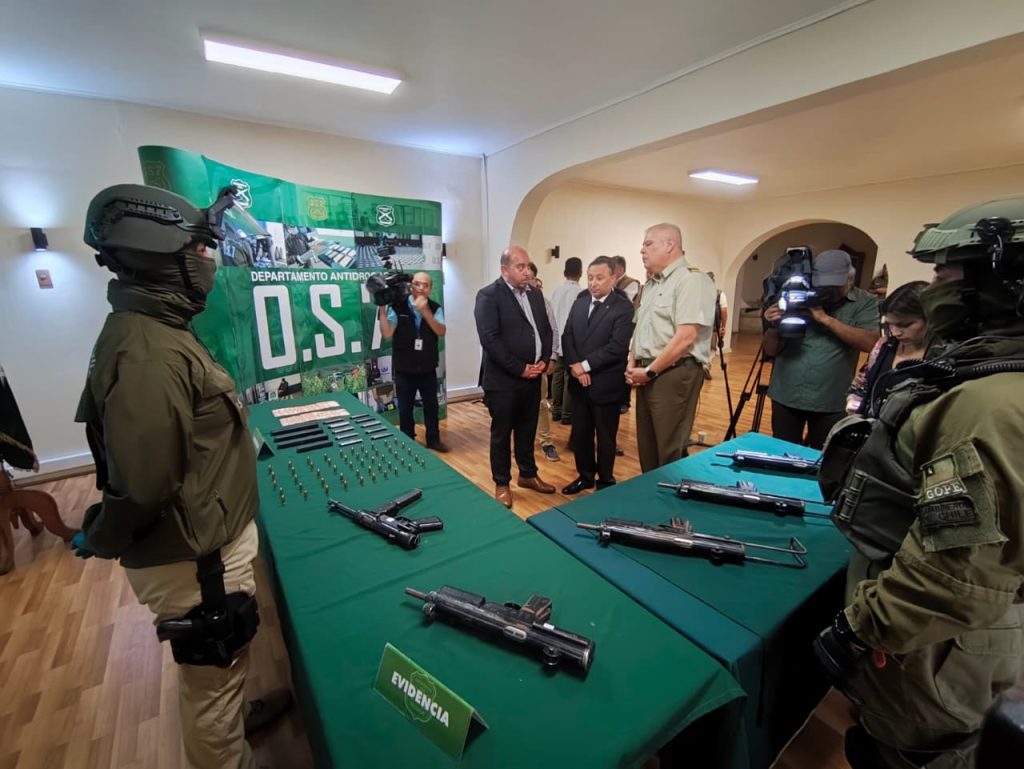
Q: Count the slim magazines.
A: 10